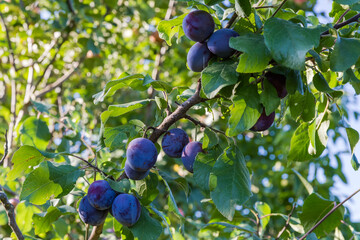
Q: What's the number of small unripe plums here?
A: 0